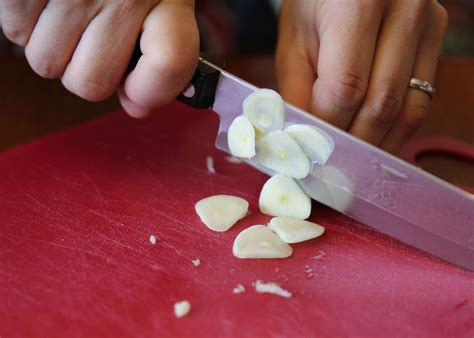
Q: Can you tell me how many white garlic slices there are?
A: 8